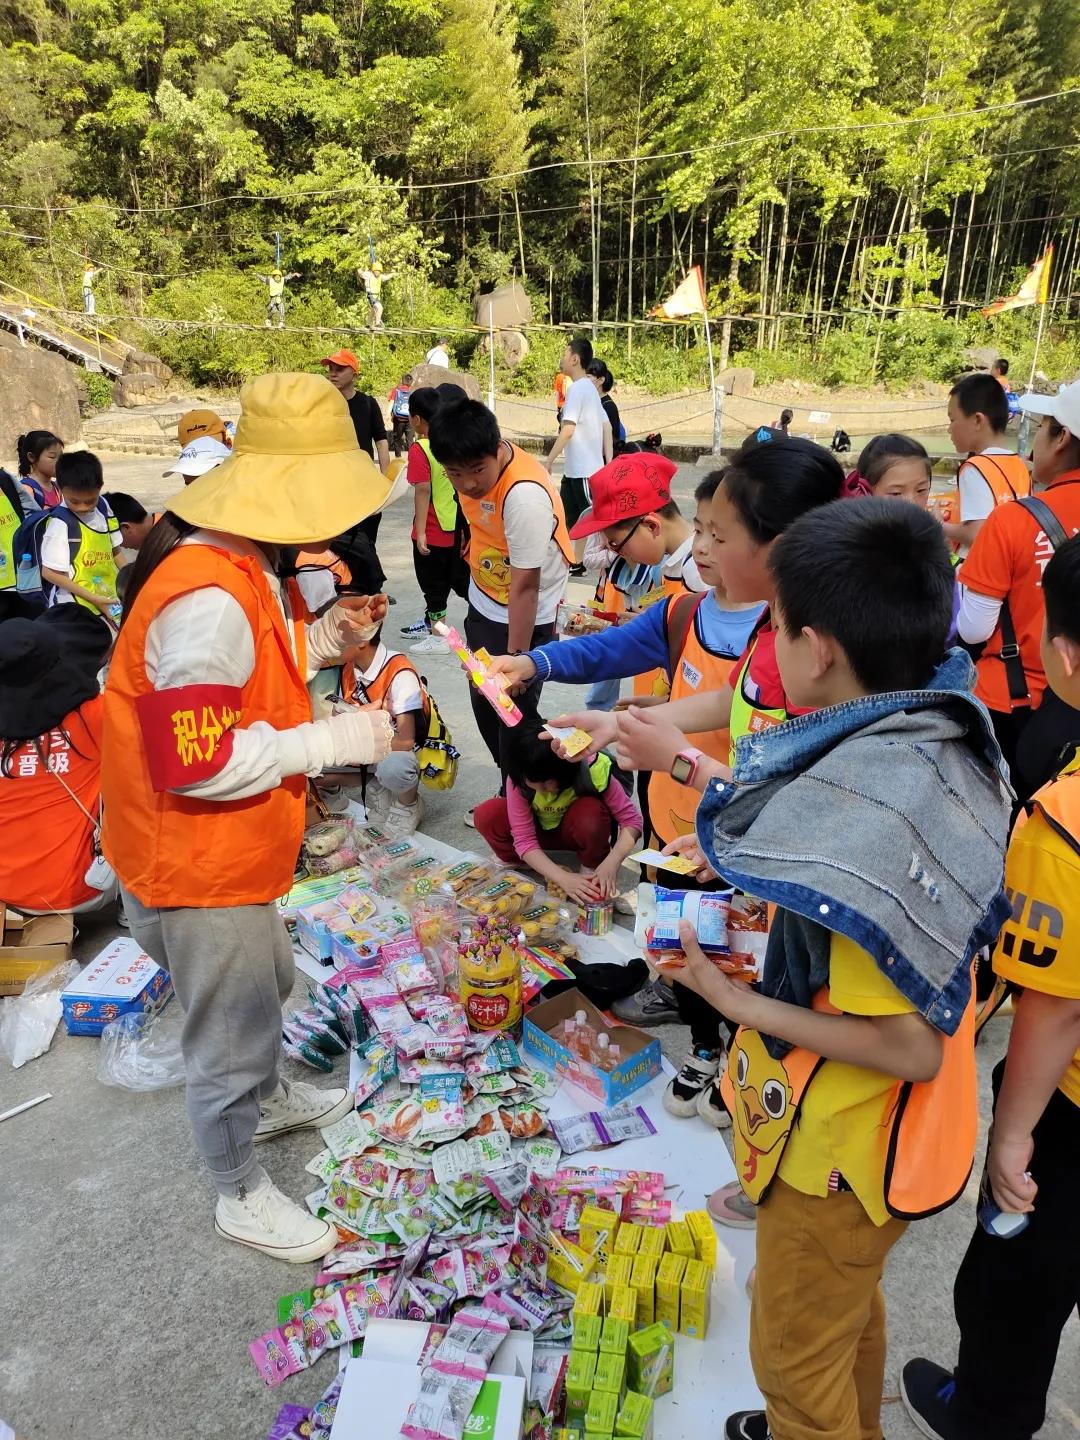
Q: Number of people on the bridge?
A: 3